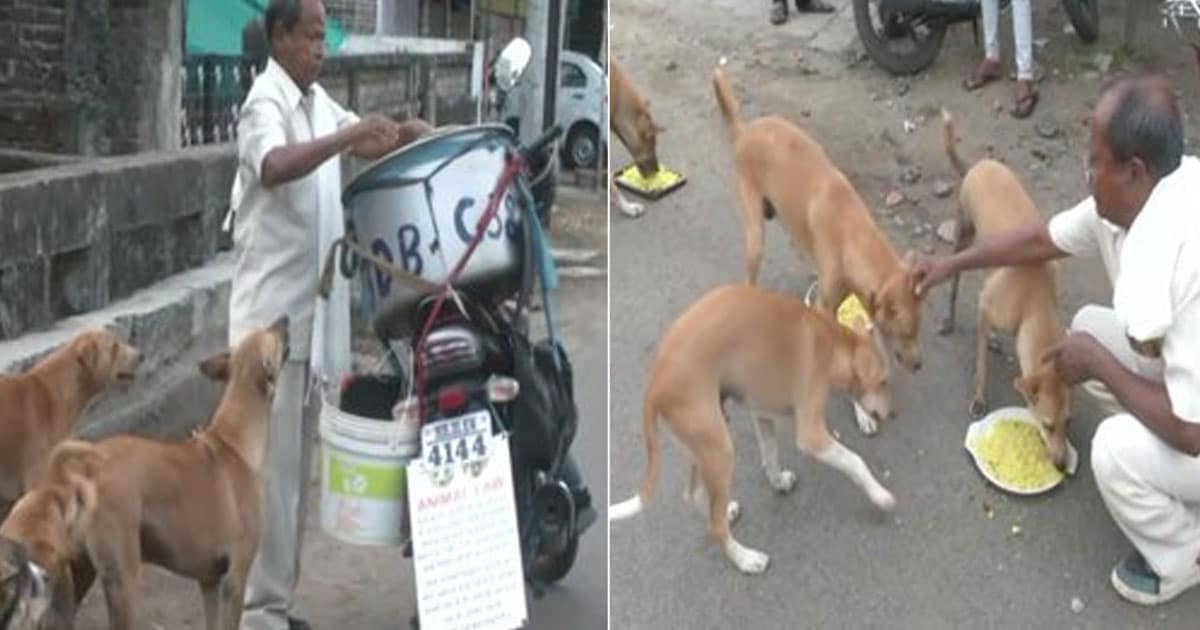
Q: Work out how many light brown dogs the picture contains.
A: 7